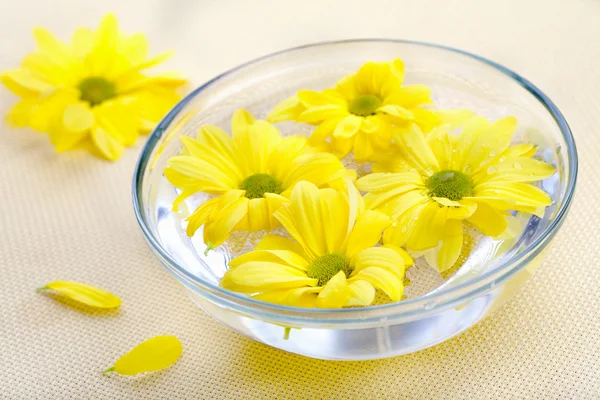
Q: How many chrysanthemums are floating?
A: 4